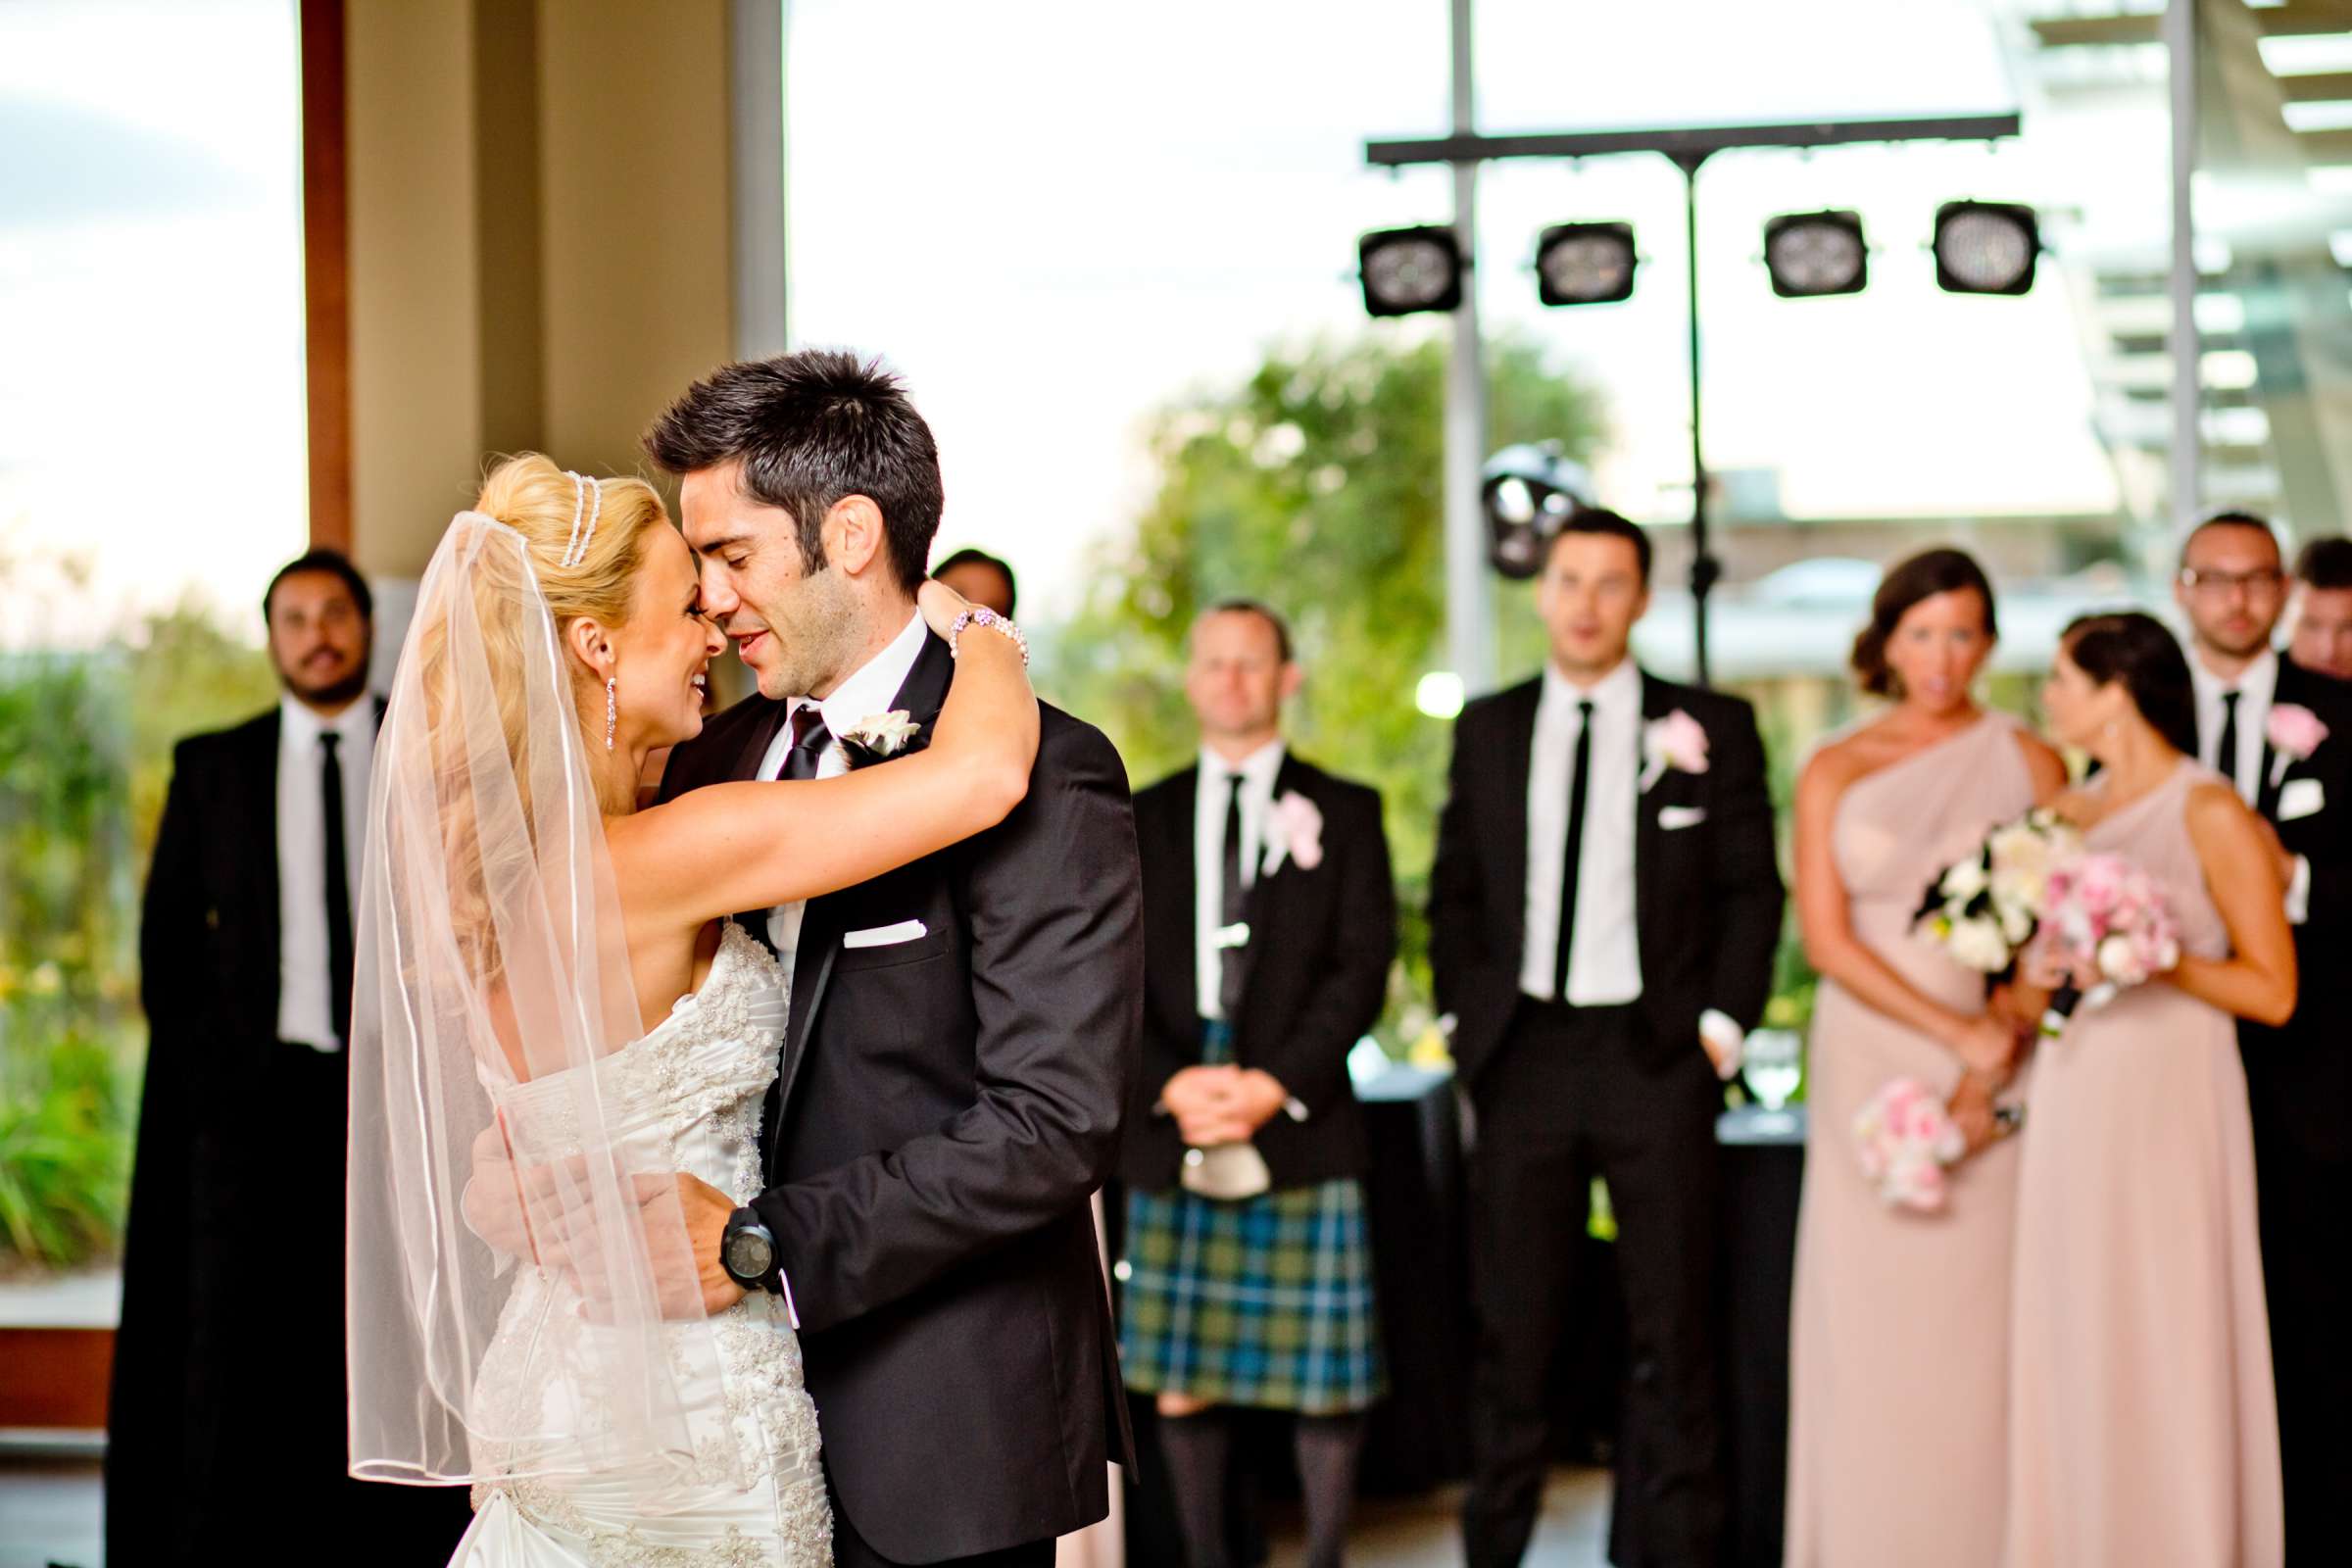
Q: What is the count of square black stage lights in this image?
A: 4